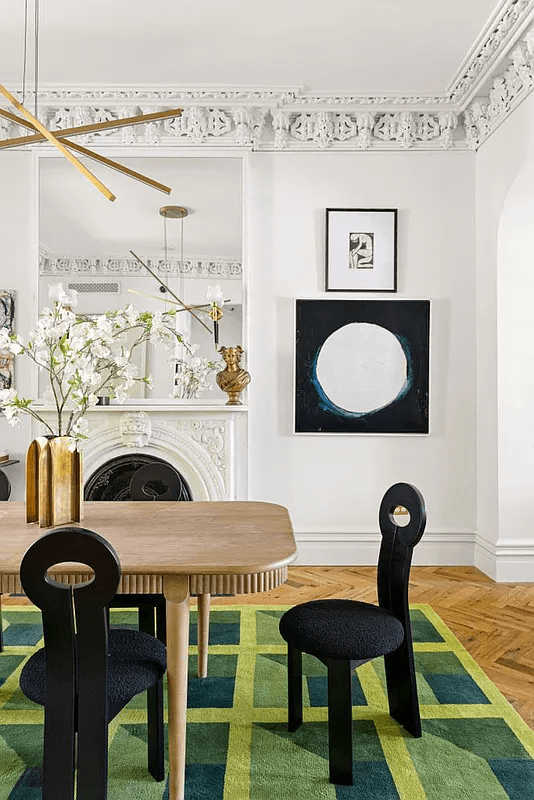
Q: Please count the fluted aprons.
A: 1